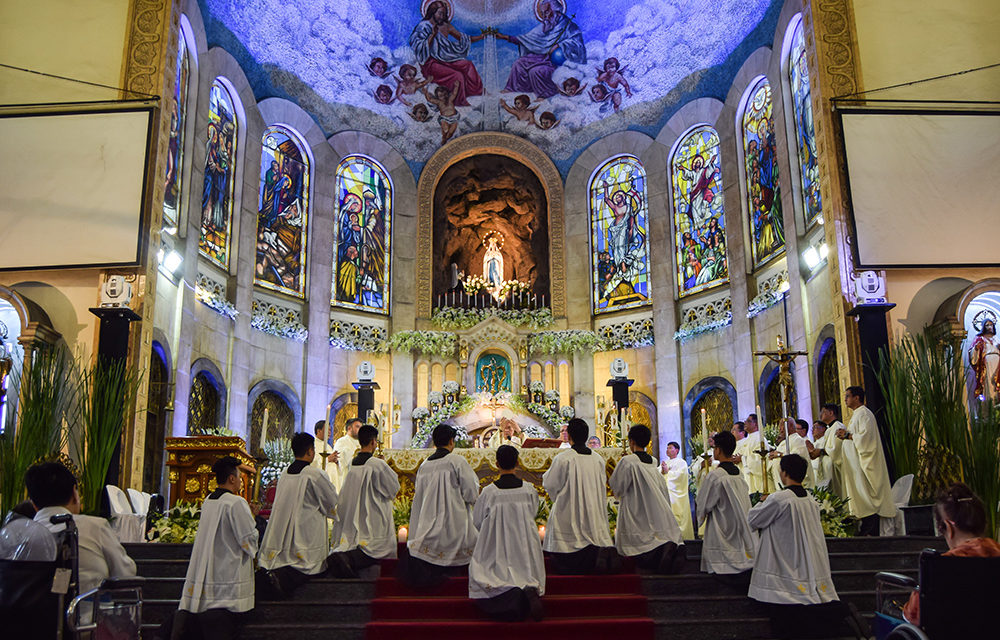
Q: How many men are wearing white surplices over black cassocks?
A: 9